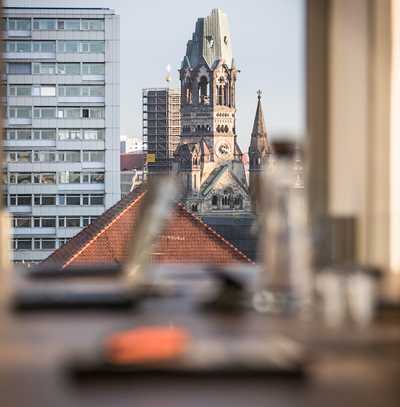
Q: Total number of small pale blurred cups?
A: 2